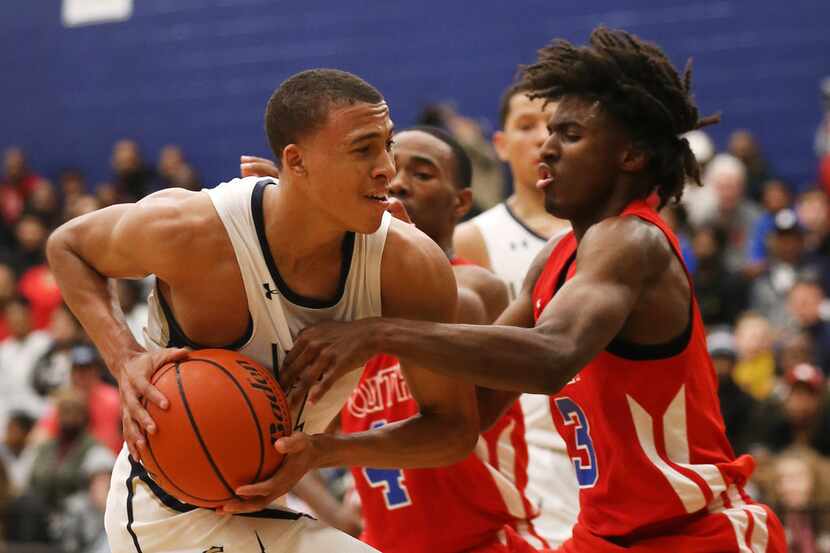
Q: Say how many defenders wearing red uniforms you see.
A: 2